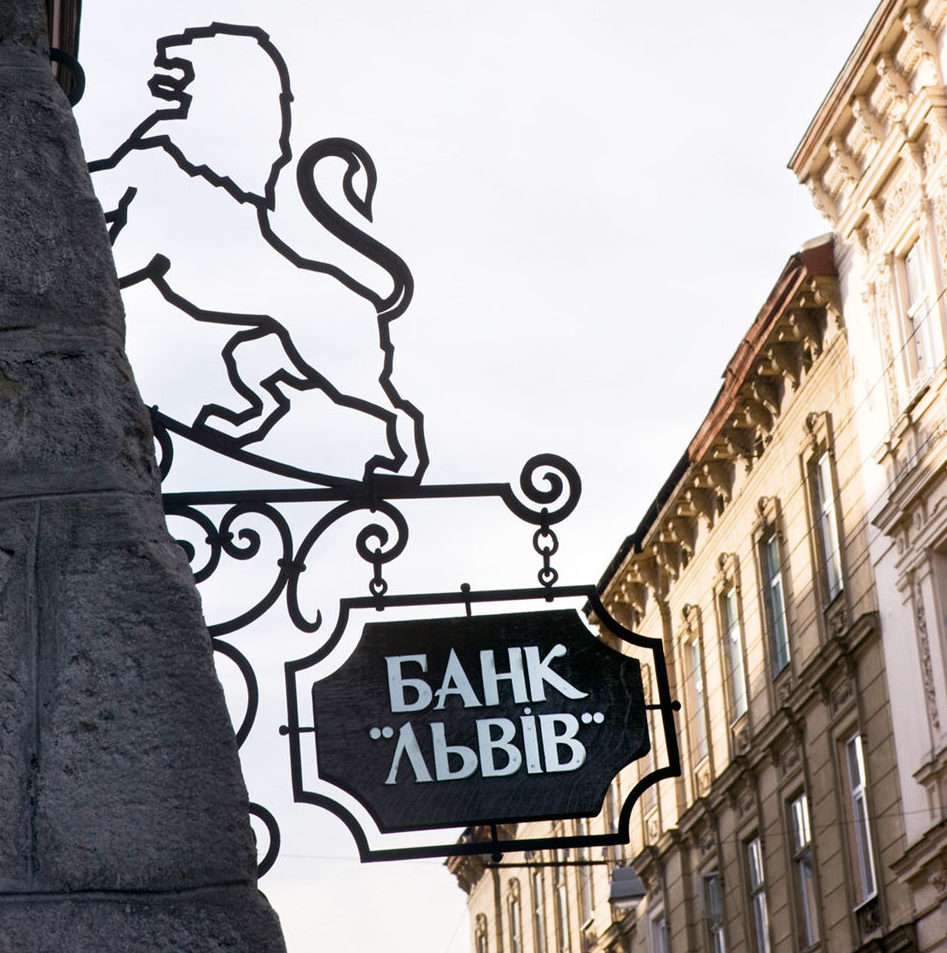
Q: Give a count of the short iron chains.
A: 2